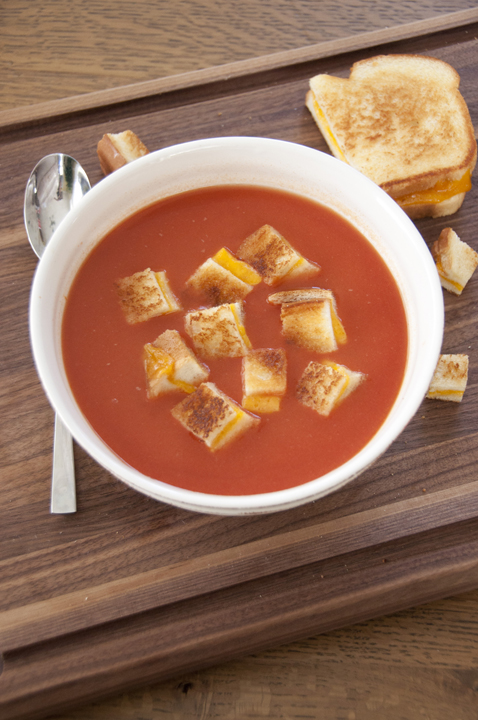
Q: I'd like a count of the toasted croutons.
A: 12